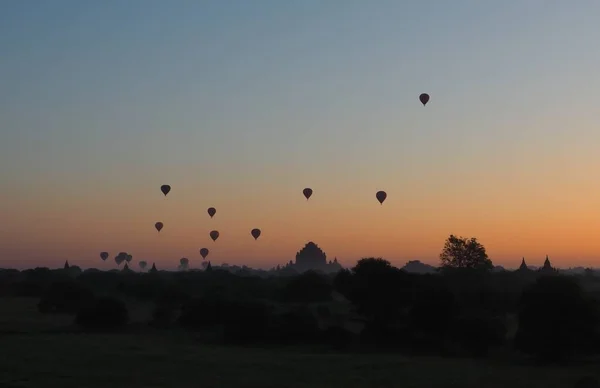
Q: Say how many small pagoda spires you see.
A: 6